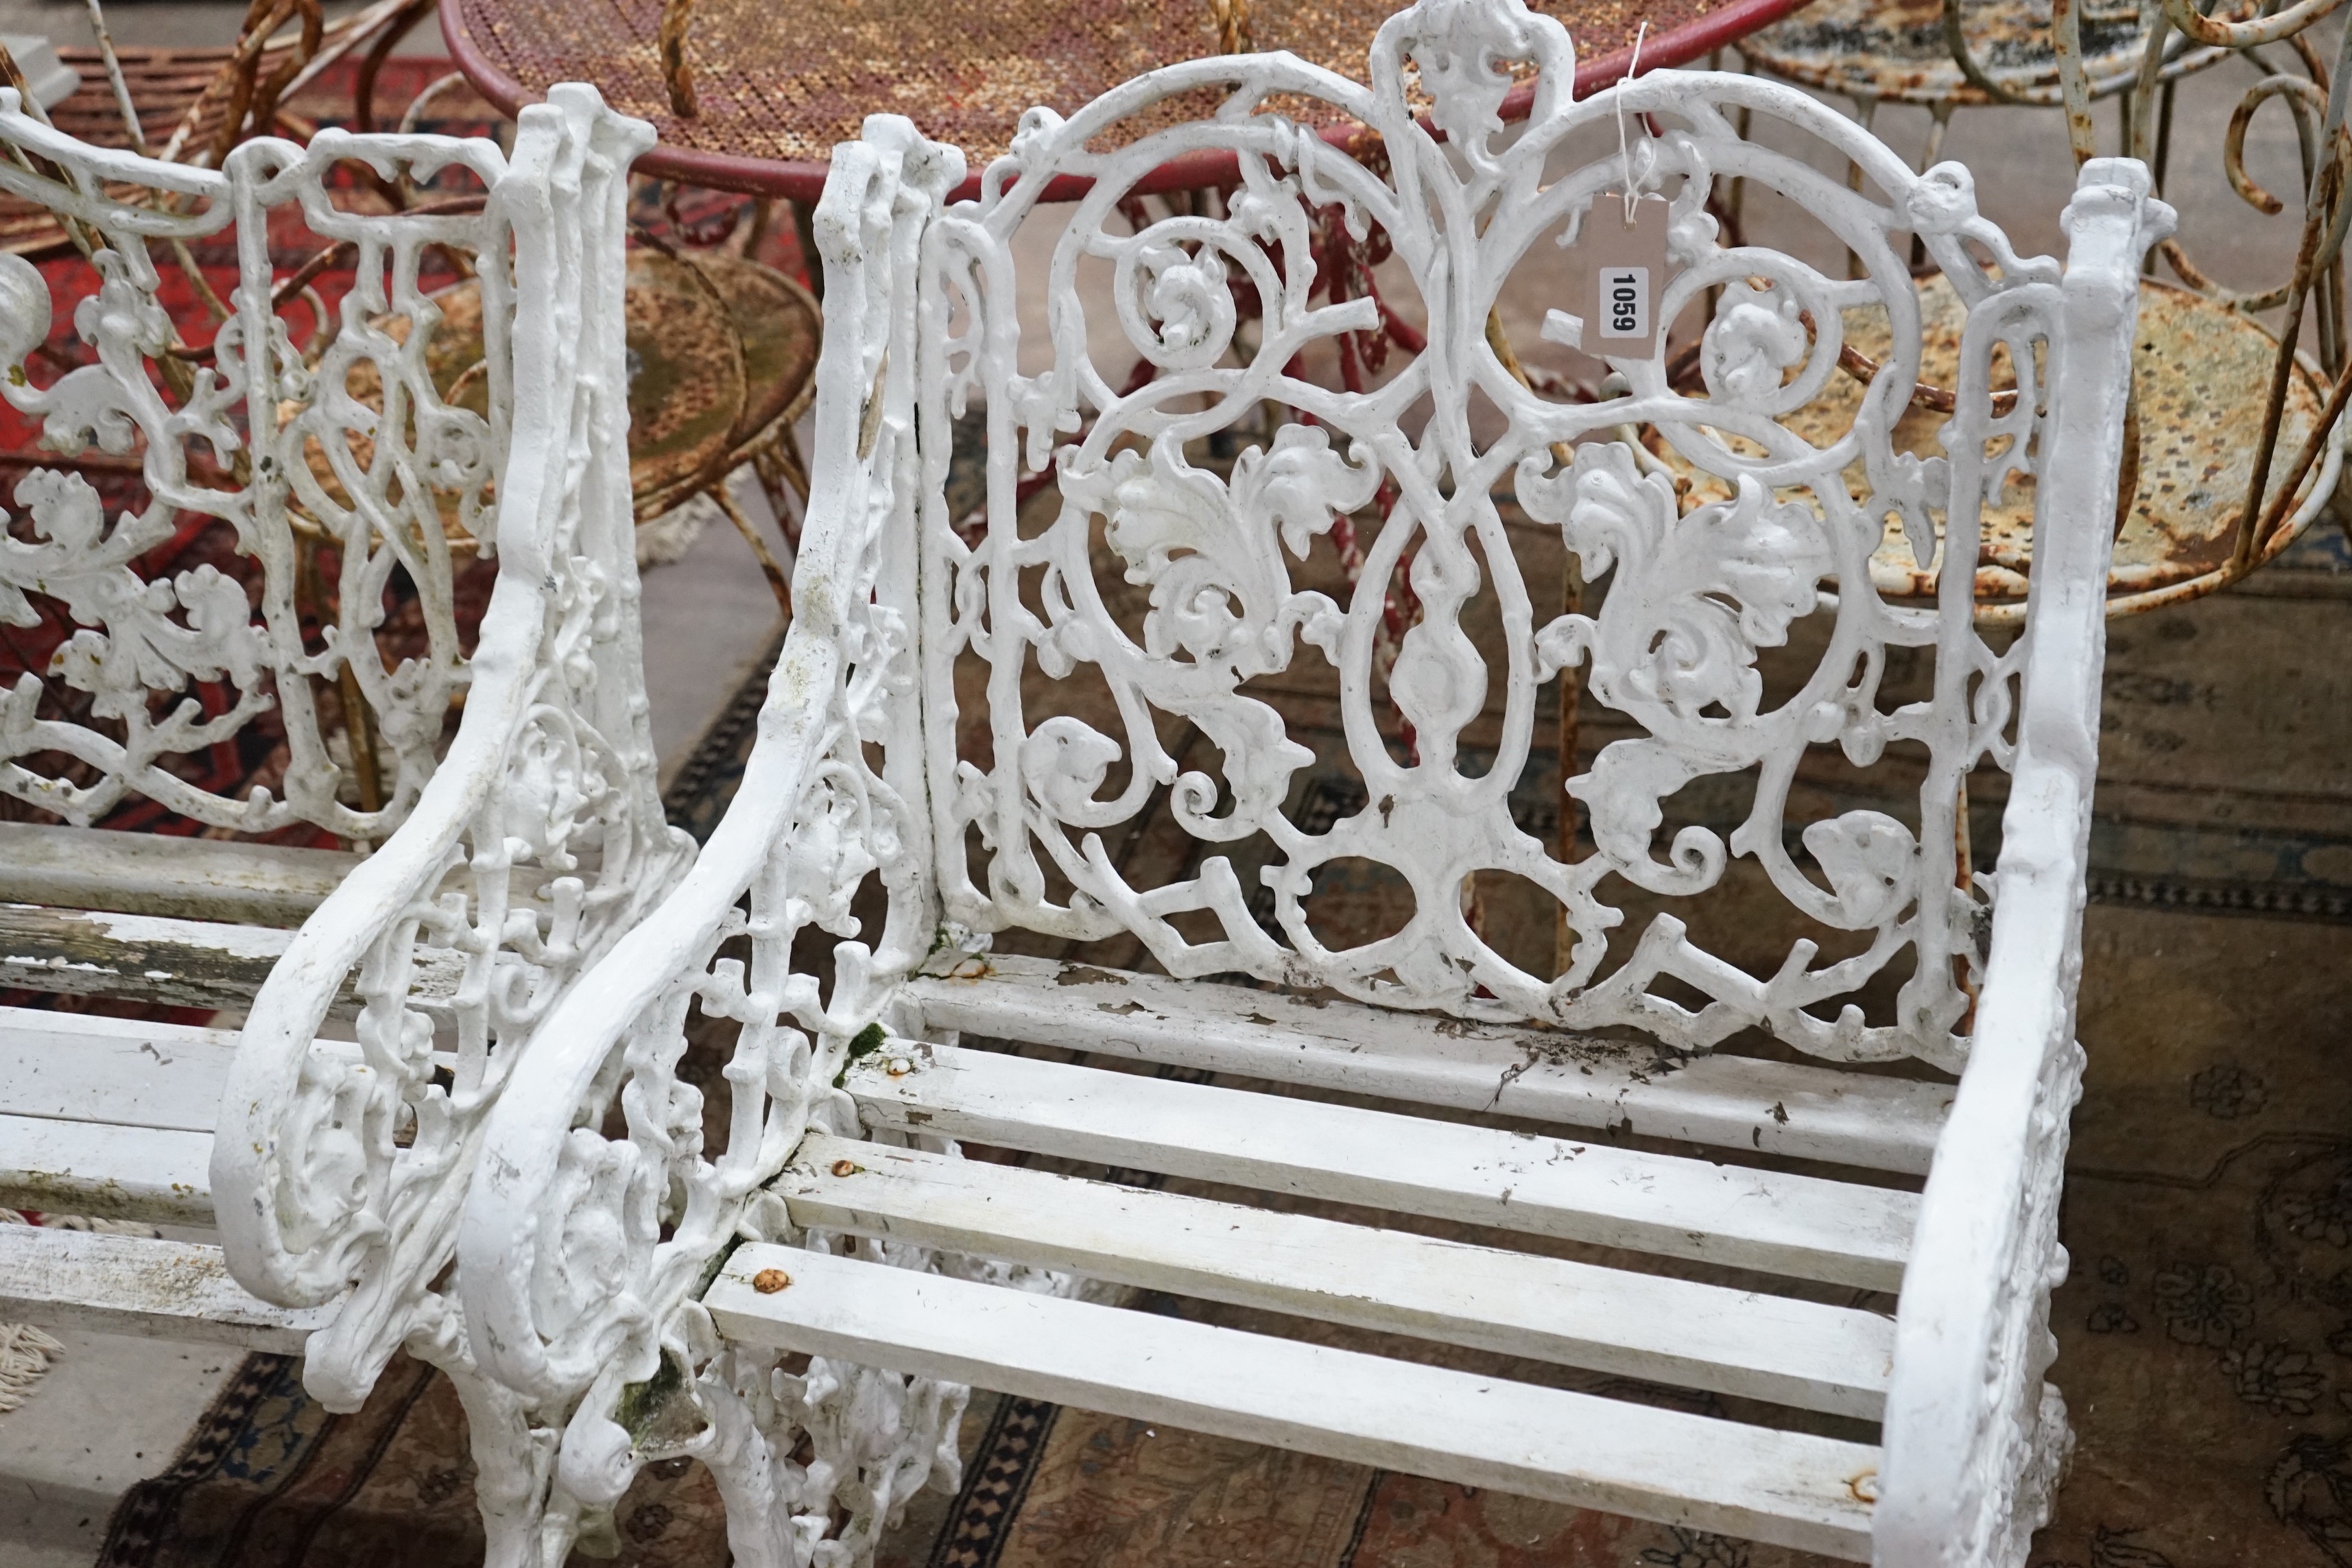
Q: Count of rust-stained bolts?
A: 5